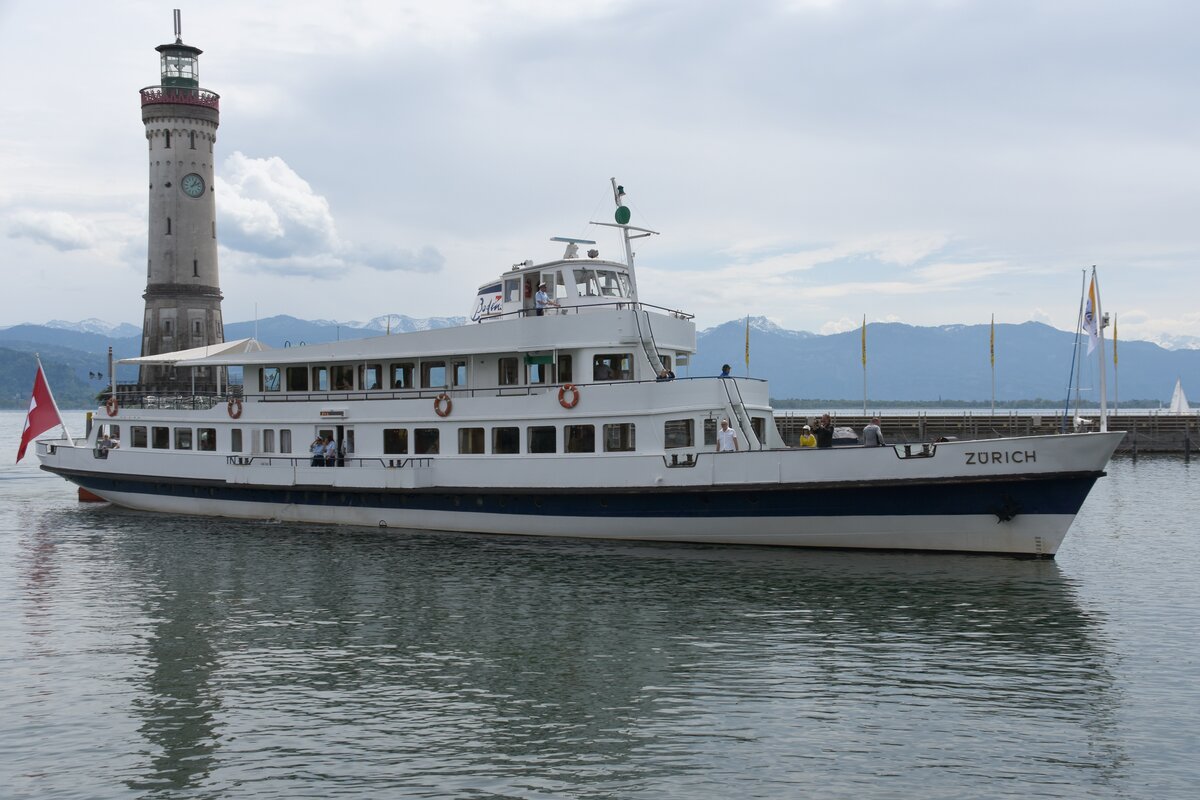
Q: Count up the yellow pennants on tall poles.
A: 4